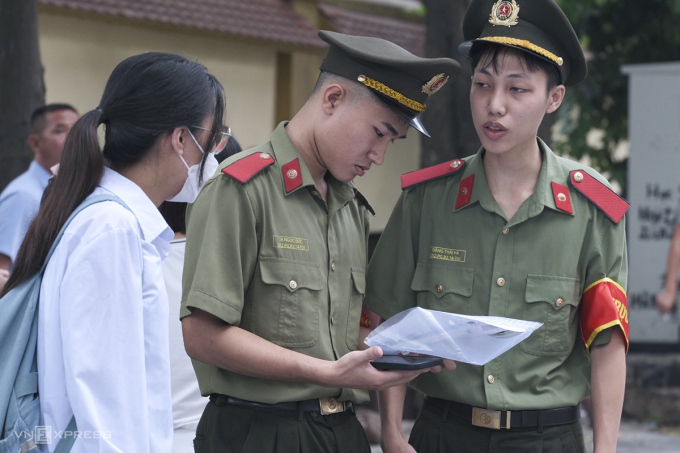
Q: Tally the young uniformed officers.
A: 2